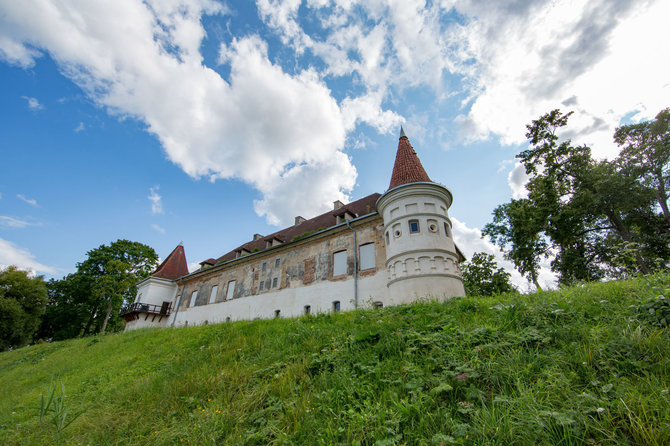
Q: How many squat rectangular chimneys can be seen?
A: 3